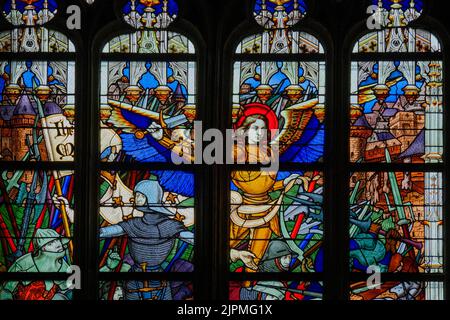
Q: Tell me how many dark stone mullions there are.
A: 3